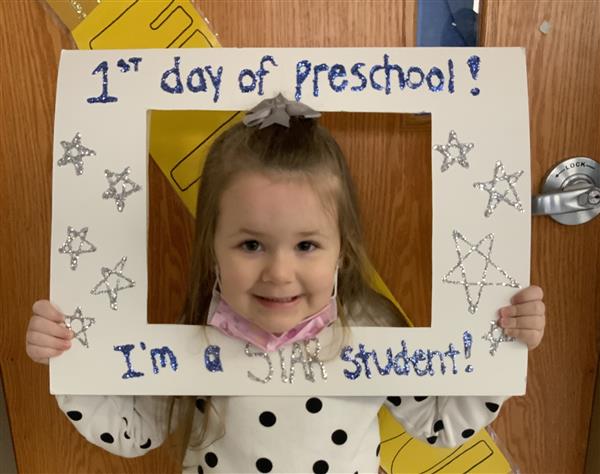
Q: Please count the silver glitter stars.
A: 9